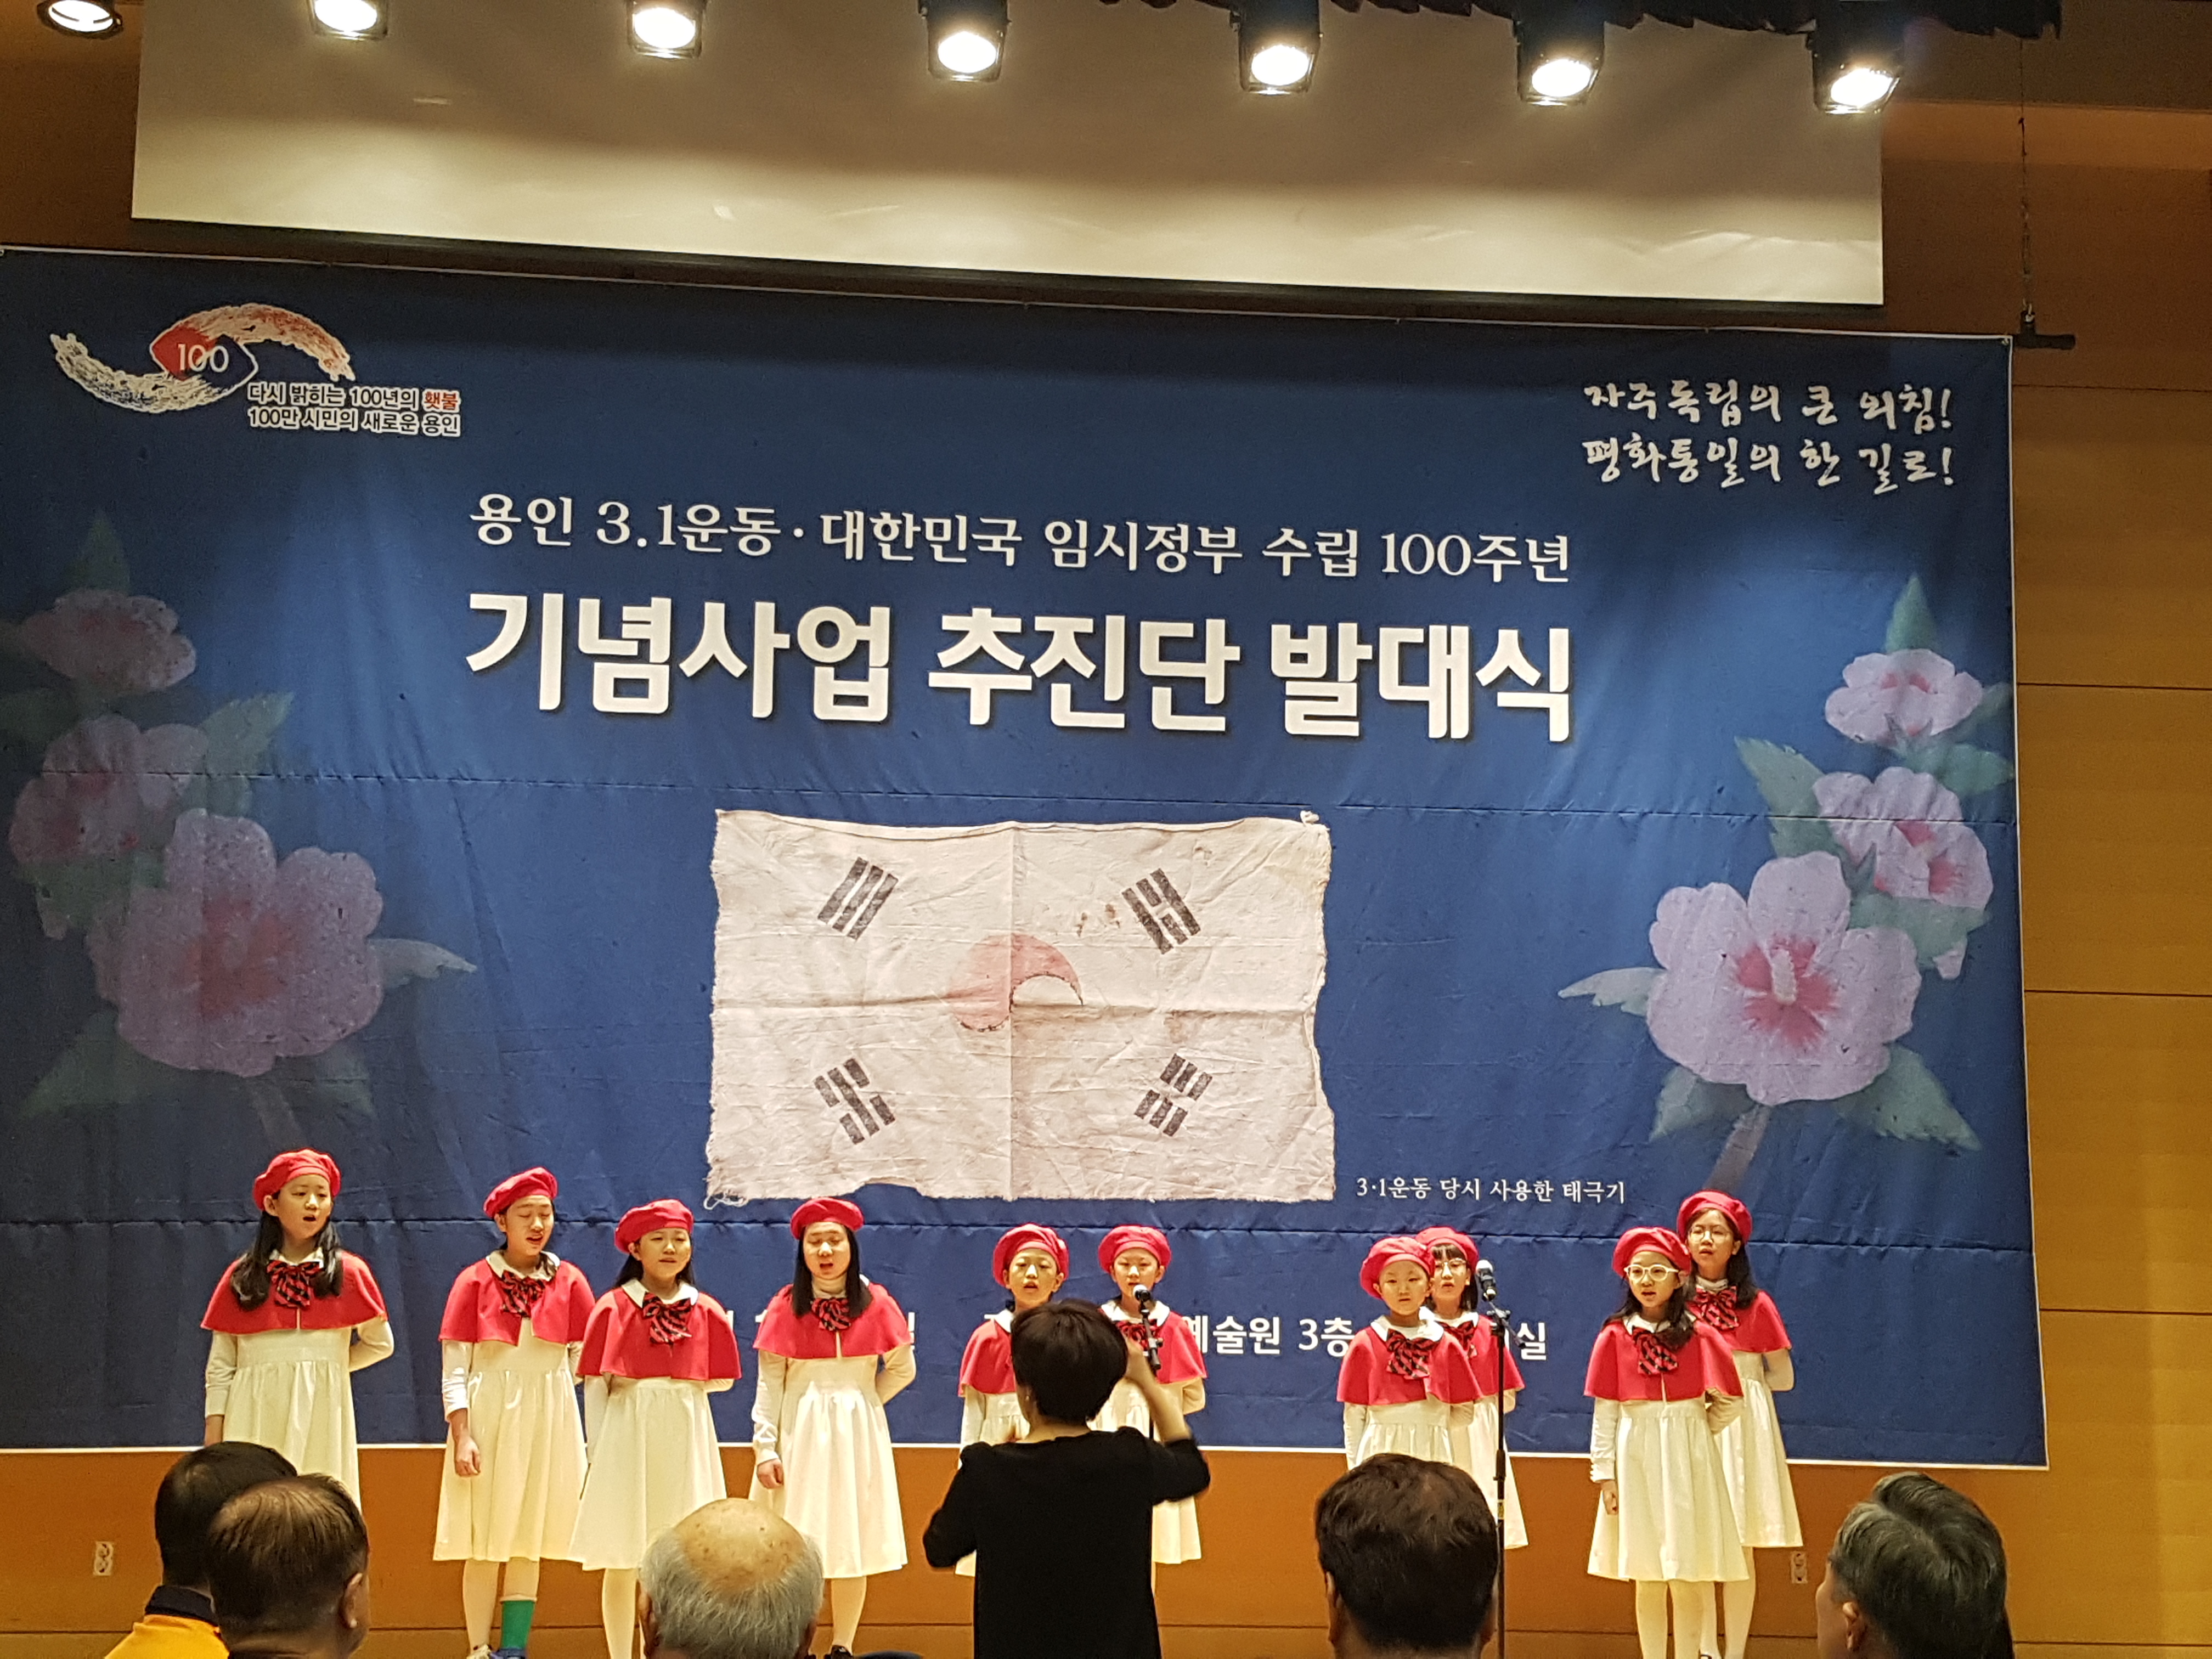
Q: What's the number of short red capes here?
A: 10